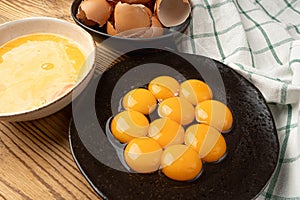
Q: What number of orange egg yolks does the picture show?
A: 10